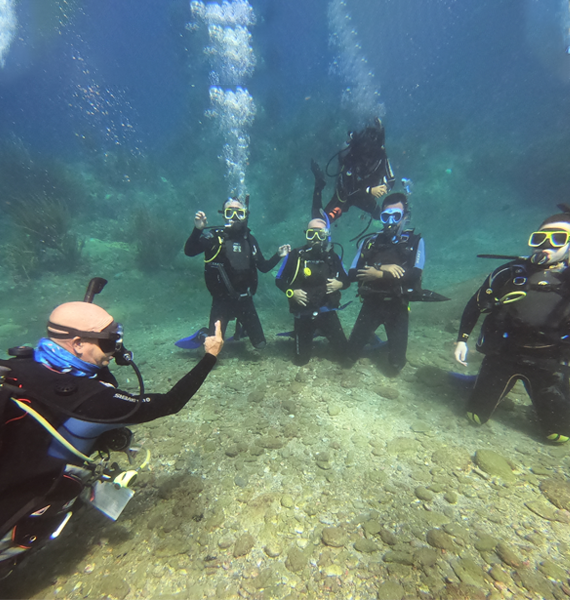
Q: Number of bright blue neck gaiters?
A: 1